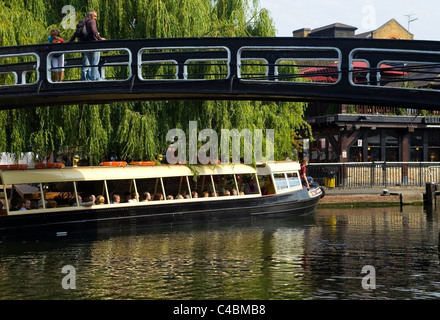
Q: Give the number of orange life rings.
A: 4